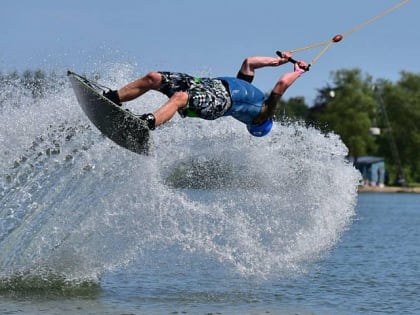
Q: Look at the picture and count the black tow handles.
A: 1